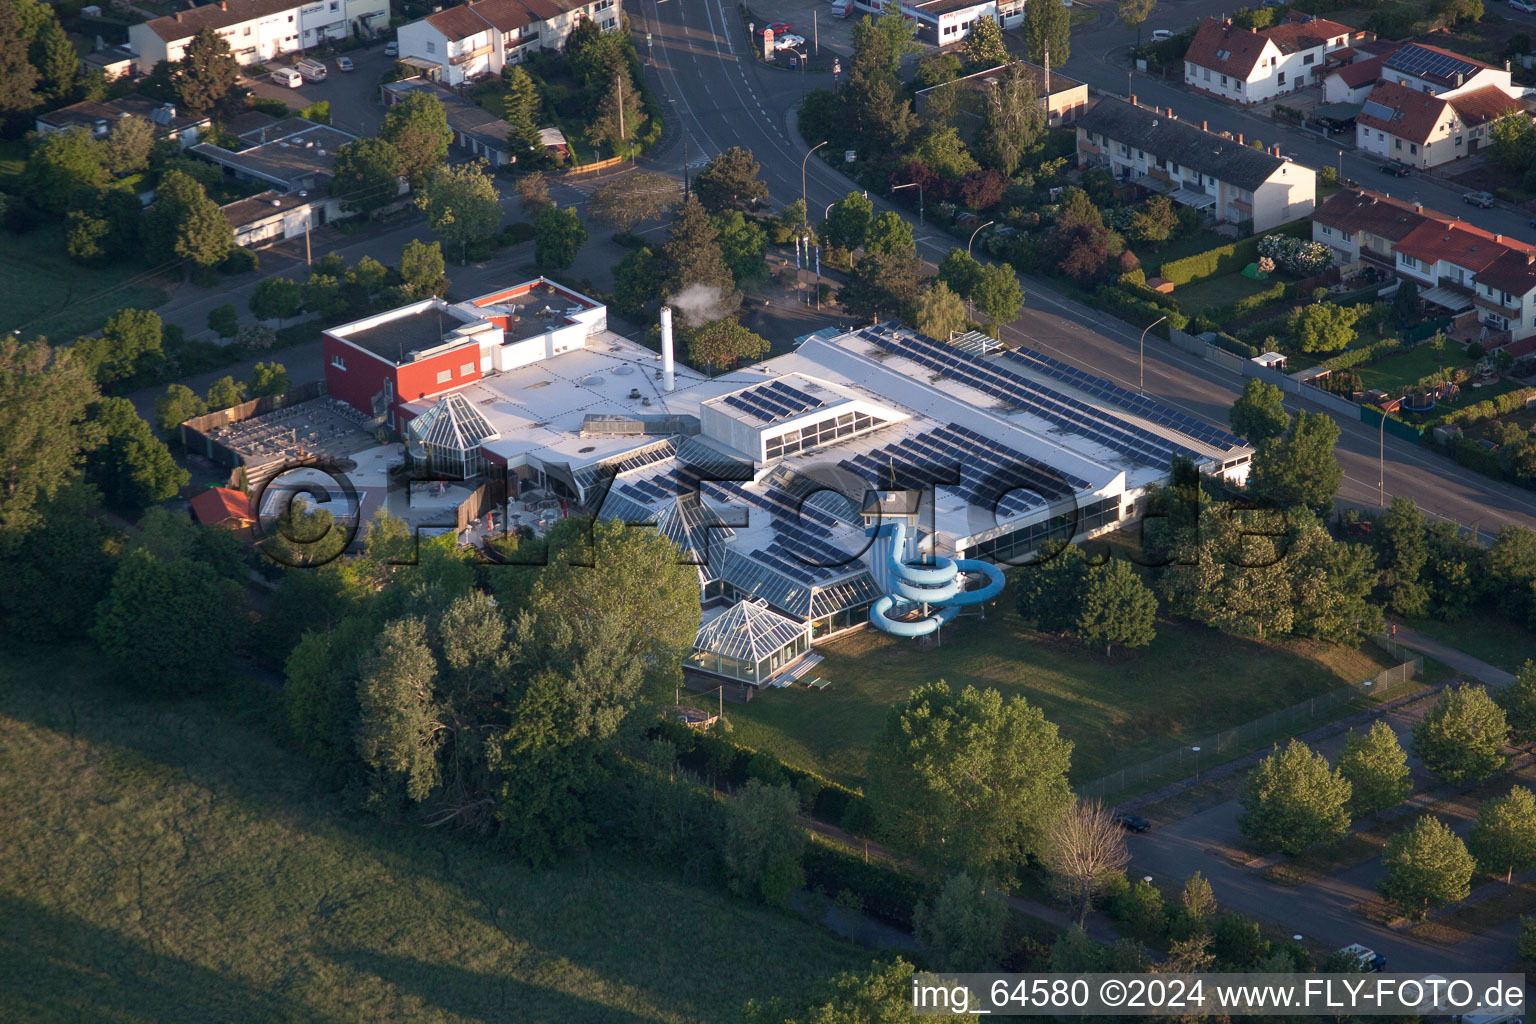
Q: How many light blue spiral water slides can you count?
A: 1